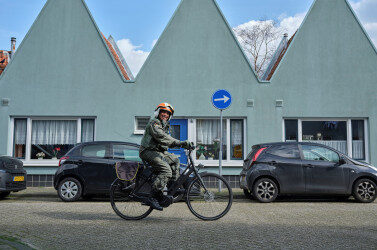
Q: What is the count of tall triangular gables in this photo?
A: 3